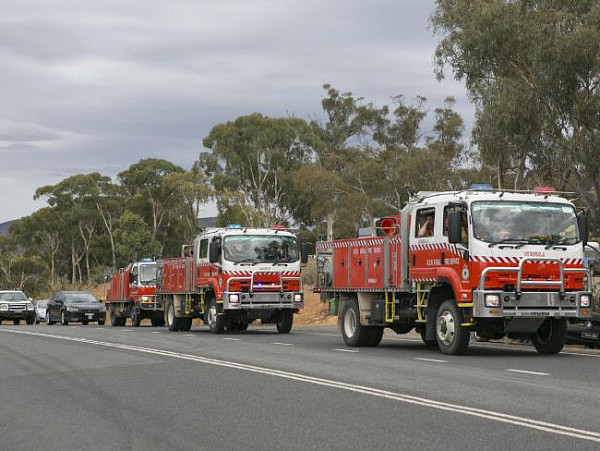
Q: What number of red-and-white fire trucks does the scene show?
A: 3